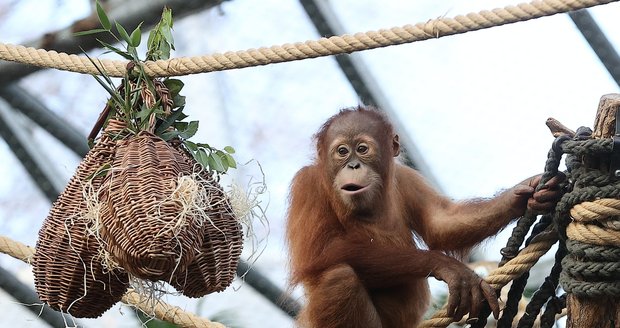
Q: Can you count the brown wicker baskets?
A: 3